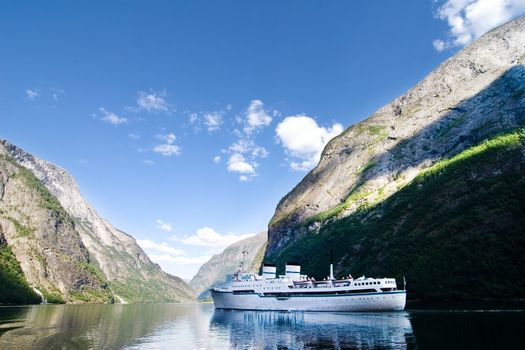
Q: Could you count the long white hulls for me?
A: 1